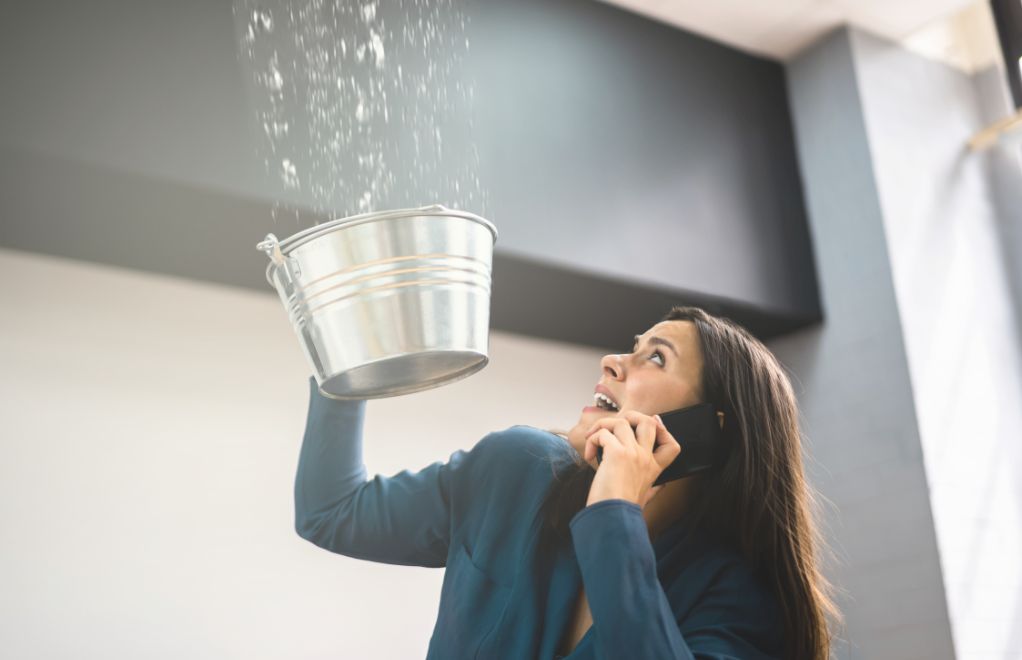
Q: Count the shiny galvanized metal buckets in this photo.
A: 1